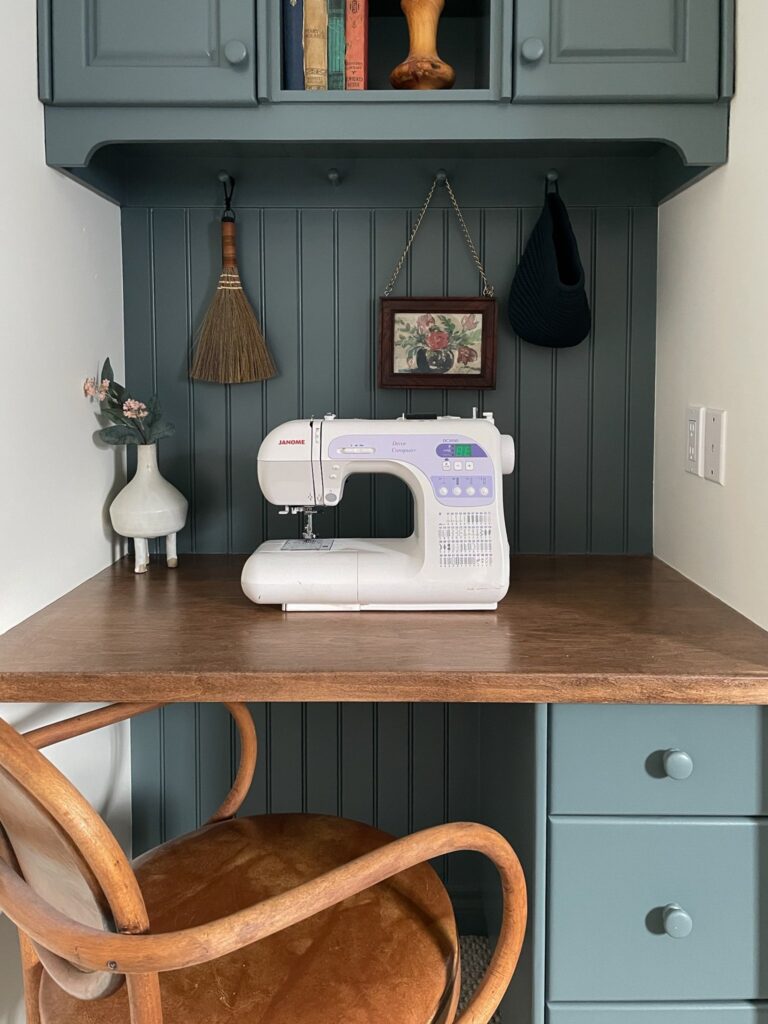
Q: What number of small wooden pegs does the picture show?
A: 4